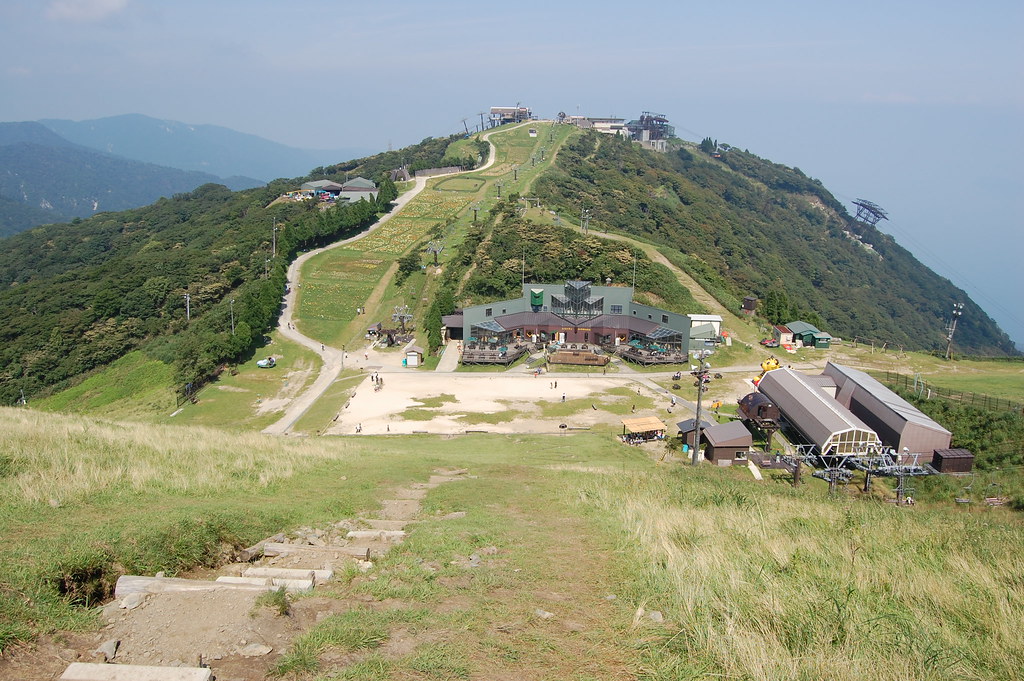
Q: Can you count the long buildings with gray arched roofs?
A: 2